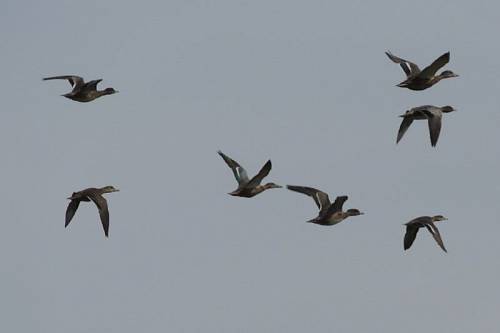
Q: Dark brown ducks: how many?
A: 7